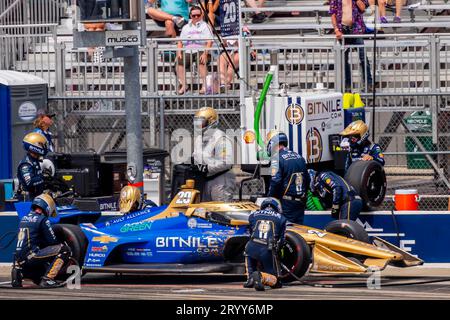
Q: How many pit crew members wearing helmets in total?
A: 8